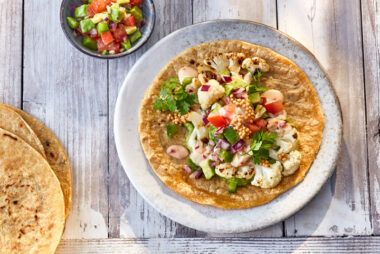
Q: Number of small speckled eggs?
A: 0